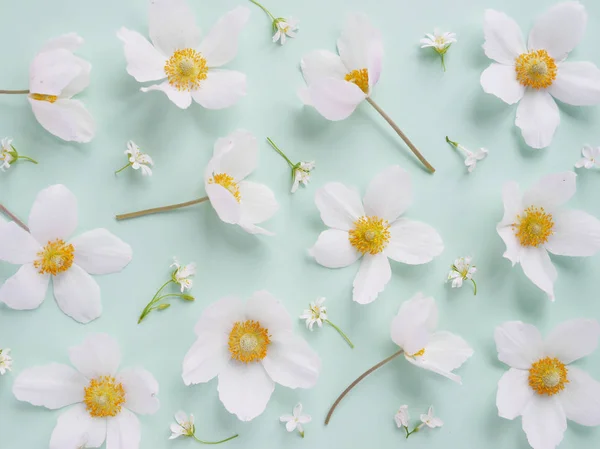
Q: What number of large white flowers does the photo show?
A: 12